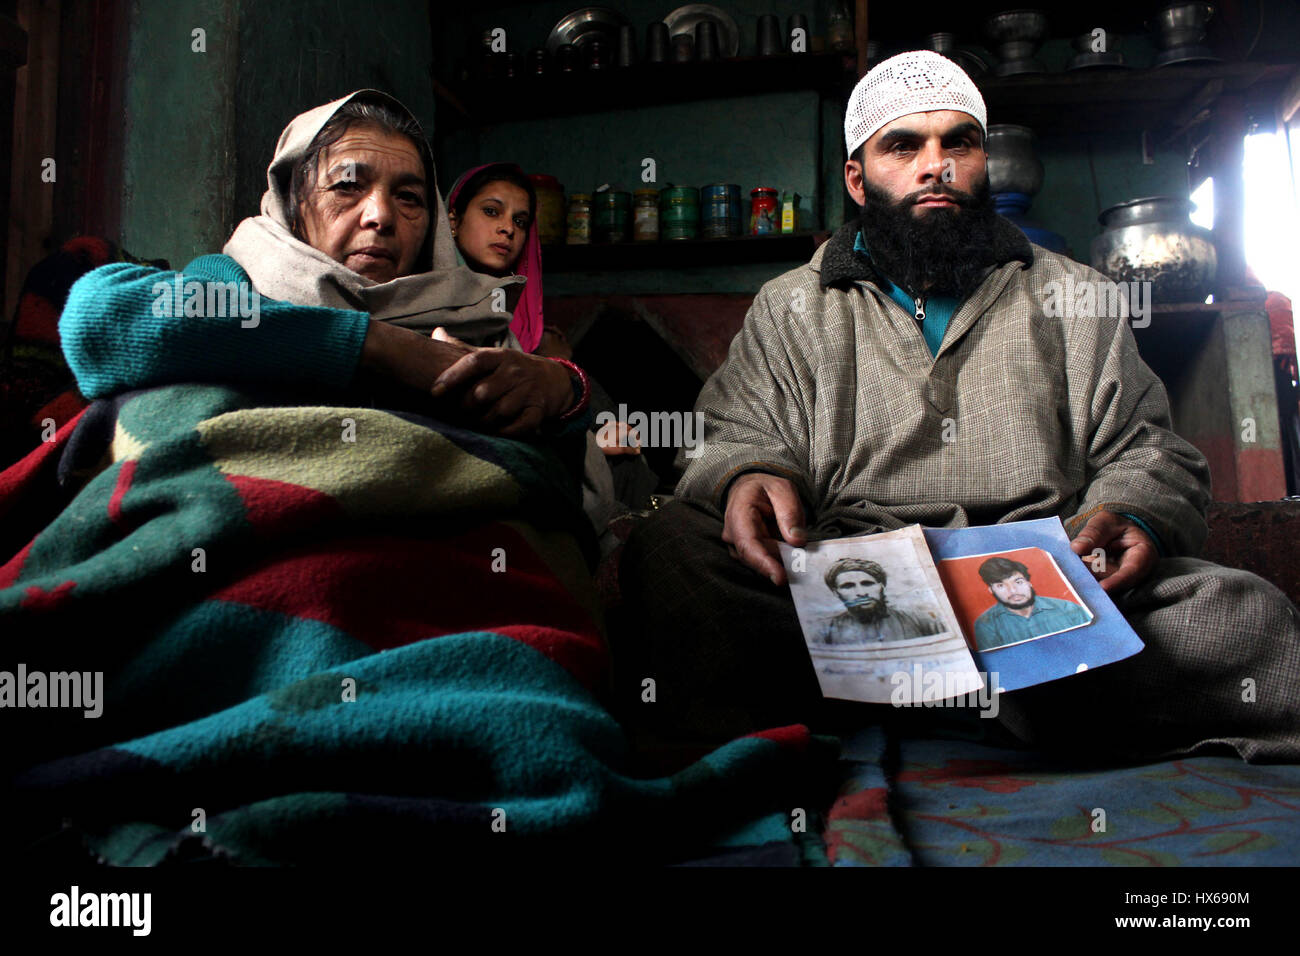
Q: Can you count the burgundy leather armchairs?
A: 0